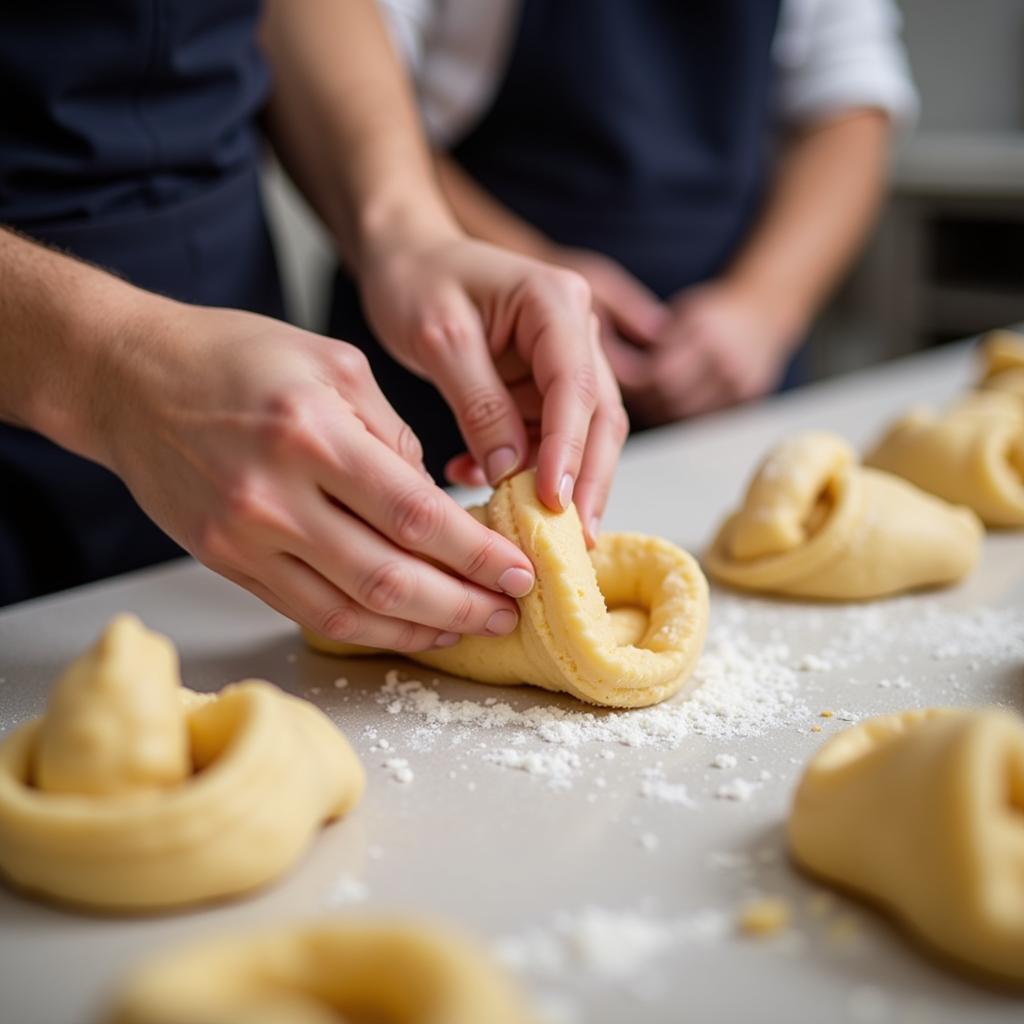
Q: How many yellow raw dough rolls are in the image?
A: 7